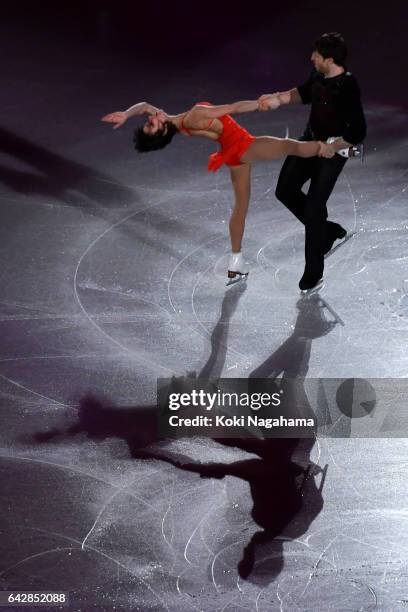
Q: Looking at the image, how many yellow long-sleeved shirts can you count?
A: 0